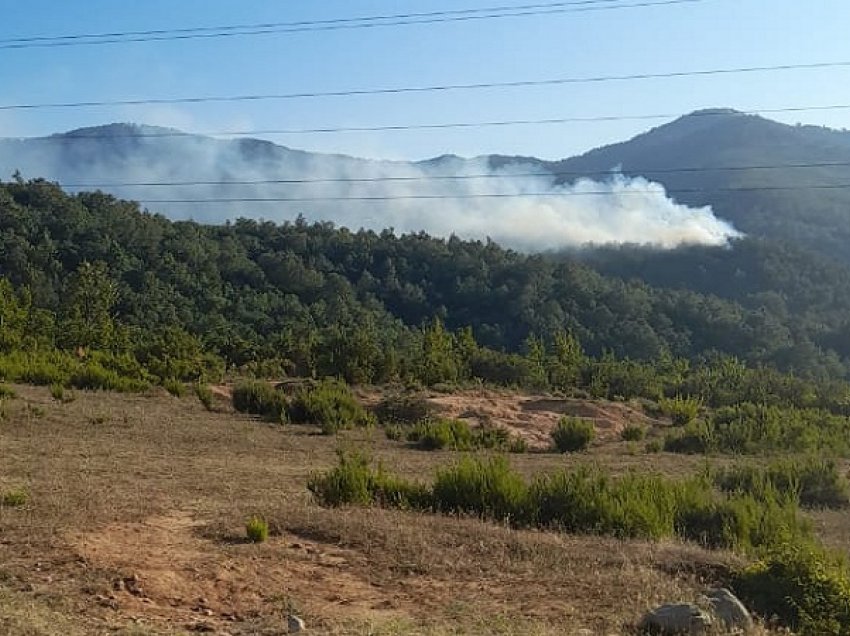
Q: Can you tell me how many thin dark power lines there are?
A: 6